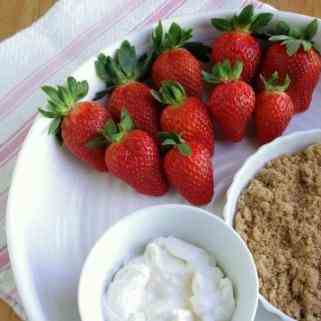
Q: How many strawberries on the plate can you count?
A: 10